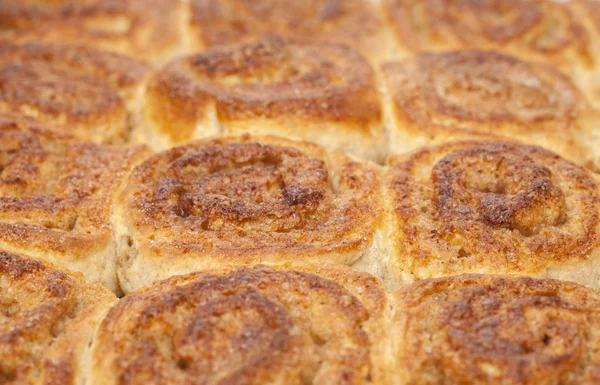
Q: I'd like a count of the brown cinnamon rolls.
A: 12